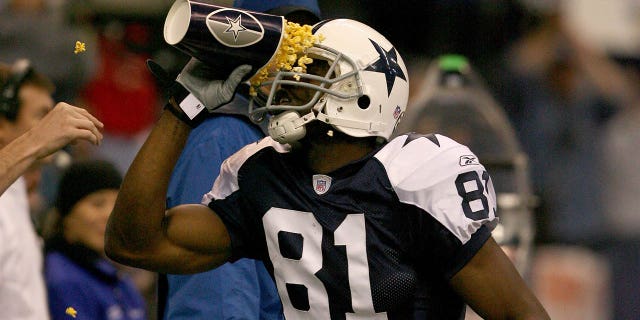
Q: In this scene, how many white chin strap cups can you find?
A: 1